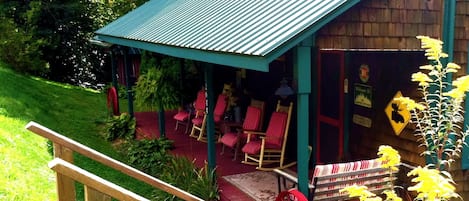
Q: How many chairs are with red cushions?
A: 4